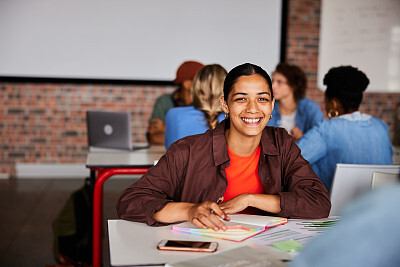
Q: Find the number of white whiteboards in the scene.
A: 2